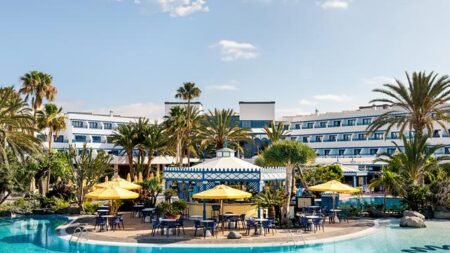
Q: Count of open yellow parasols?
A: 4